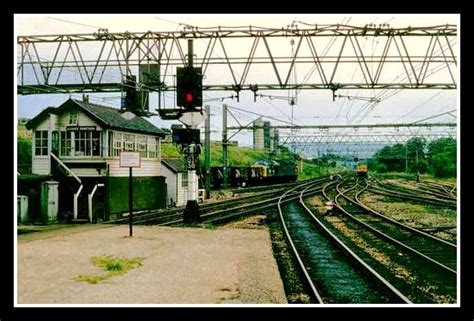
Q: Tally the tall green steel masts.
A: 2